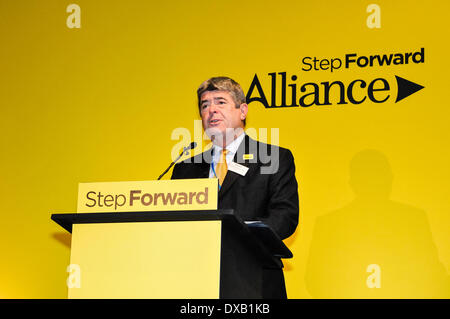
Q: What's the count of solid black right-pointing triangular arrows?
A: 1